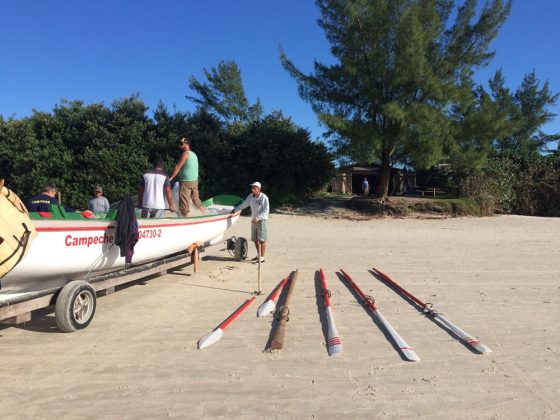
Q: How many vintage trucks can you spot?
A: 0